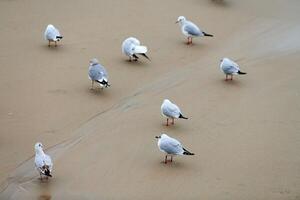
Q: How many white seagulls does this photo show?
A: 8